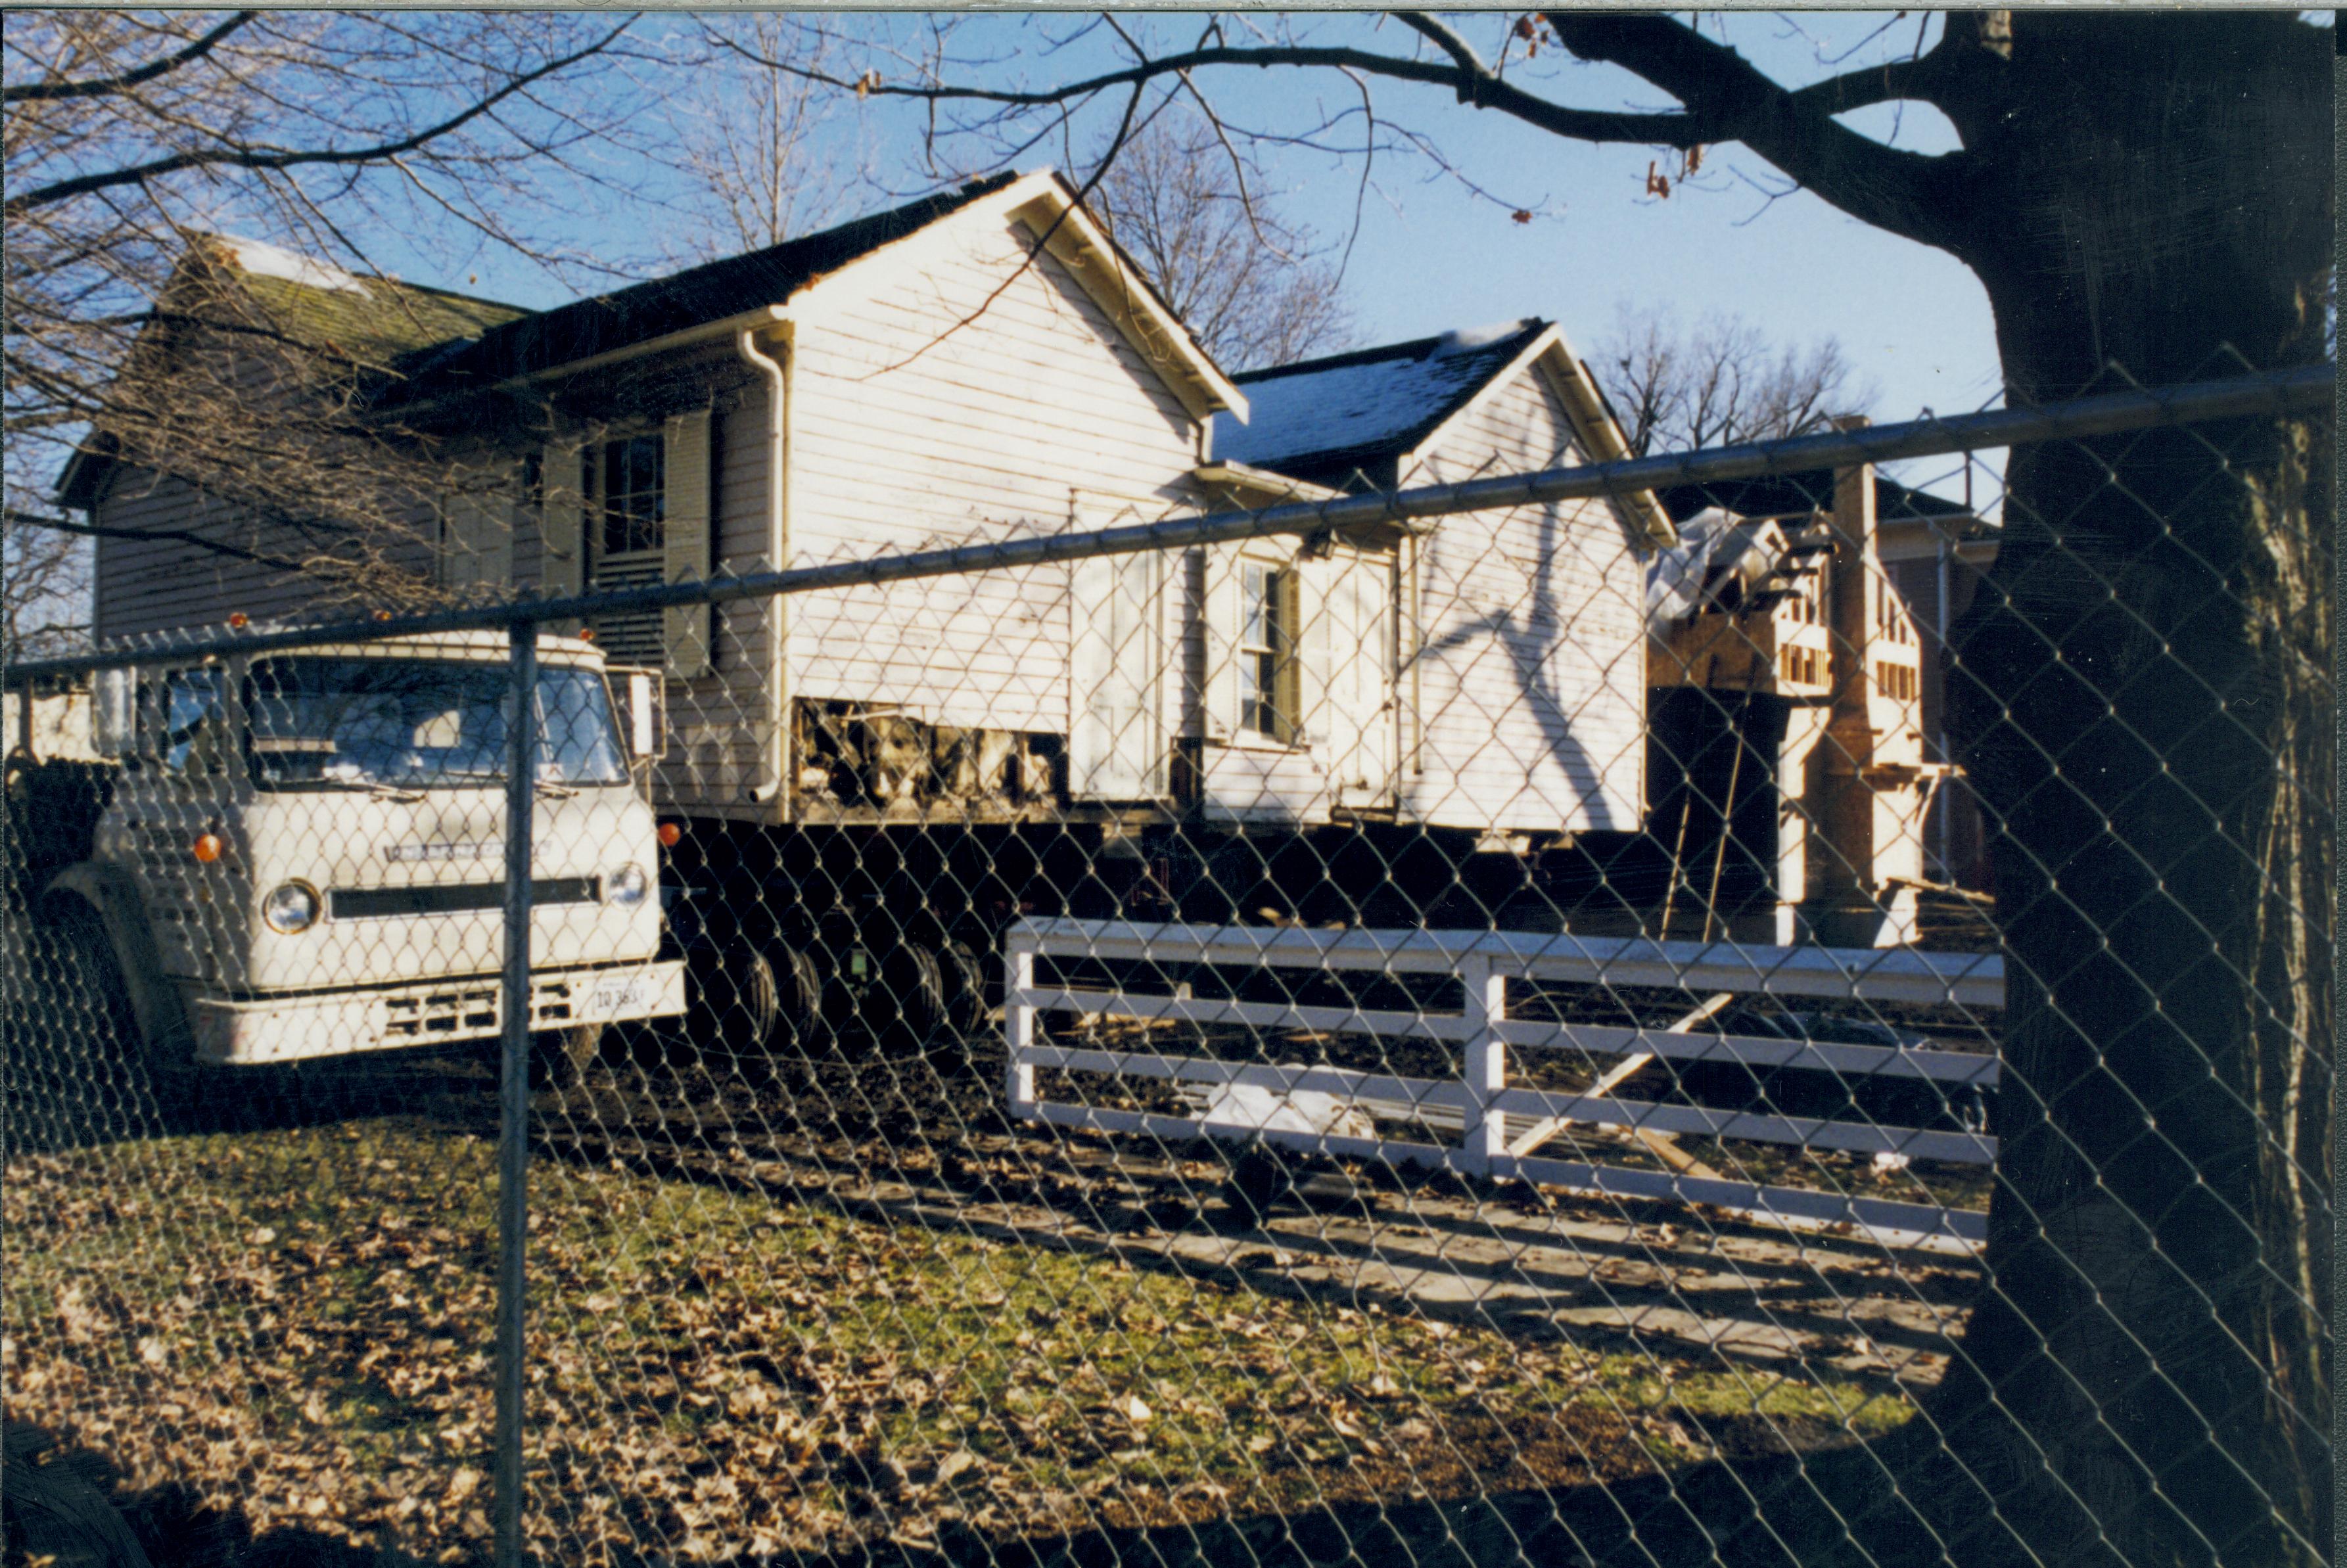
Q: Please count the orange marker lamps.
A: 5